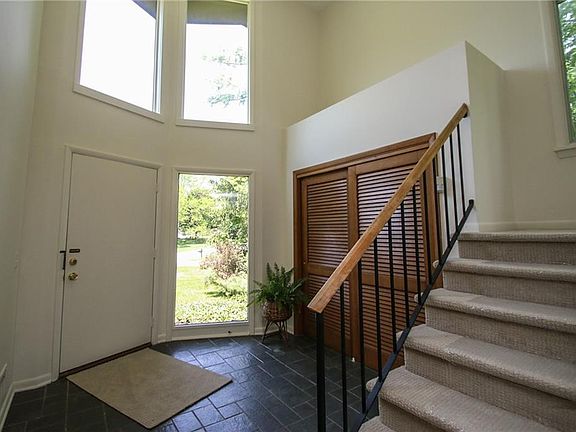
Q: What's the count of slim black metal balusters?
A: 11